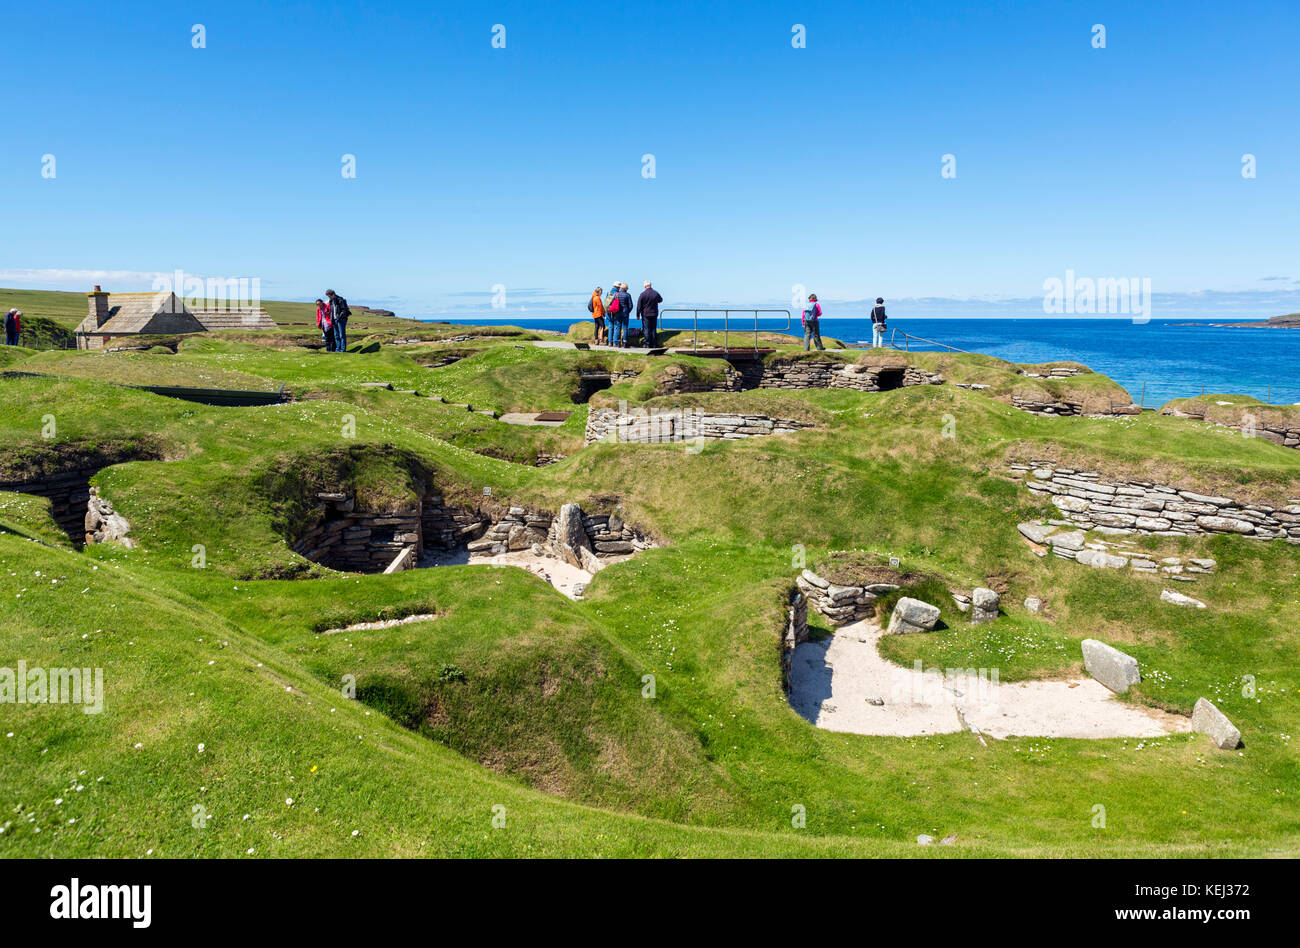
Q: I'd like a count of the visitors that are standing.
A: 10